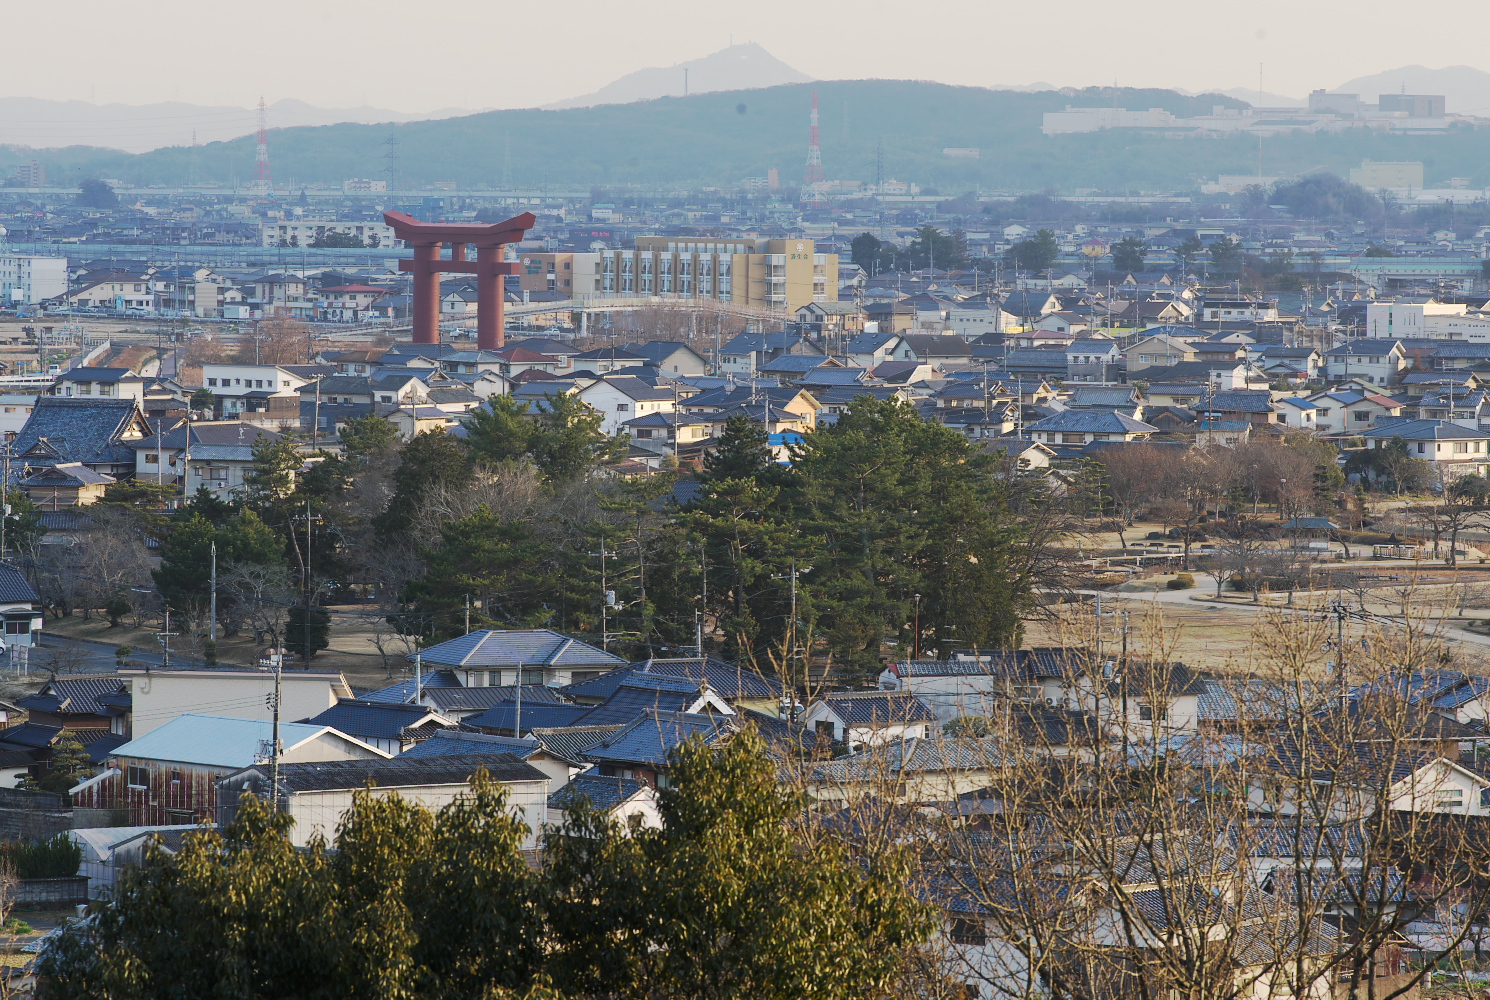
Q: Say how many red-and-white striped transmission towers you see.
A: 2